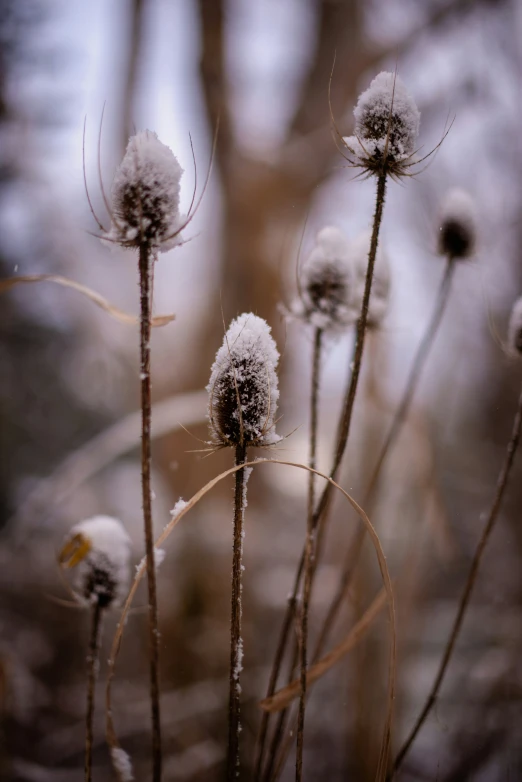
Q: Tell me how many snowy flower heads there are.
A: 8